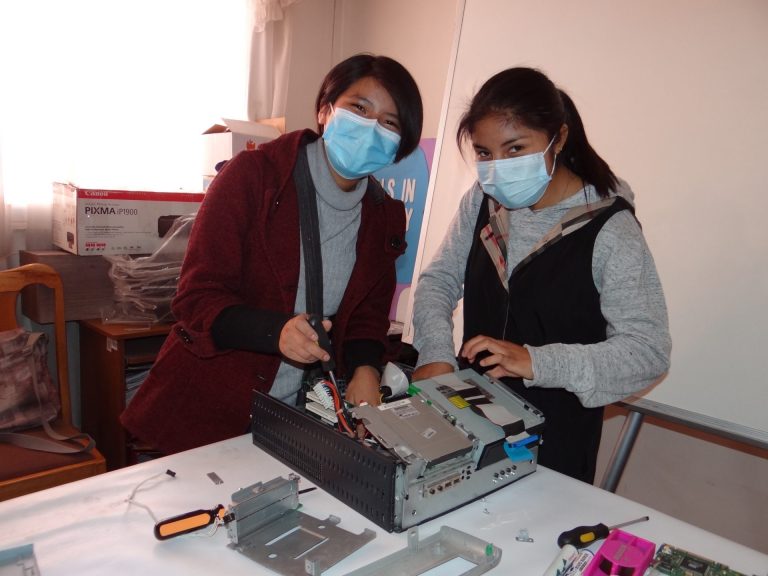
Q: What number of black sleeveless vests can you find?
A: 1